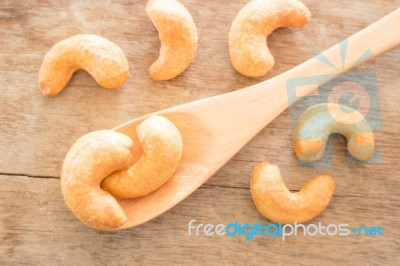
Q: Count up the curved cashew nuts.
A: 7